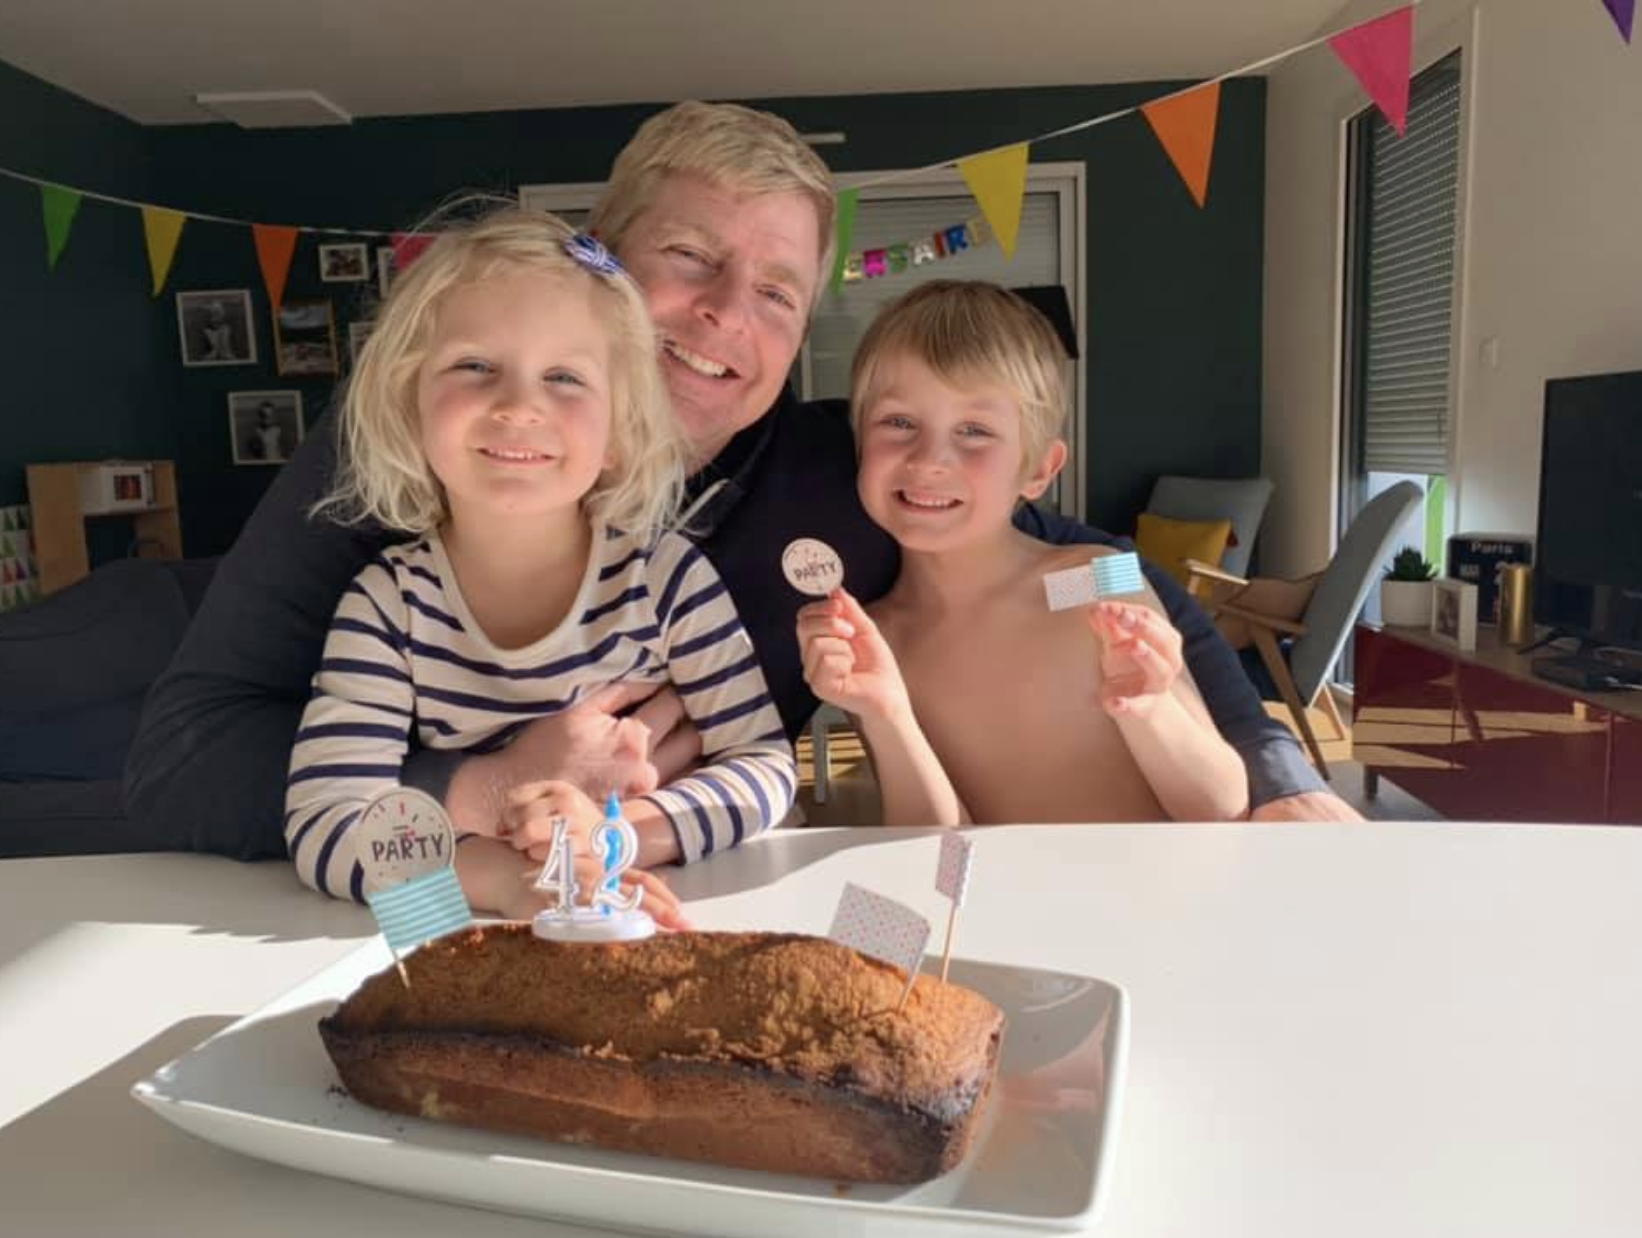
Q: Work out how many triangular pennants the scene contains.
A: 9